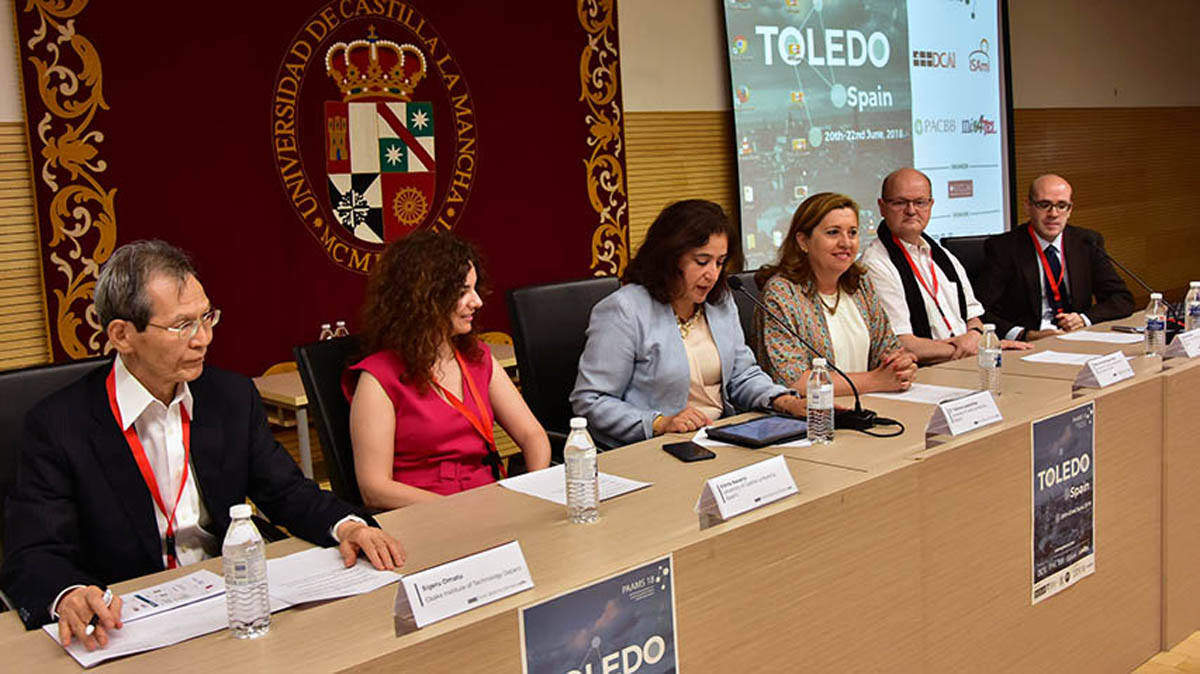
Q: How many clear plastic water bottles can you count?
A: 8